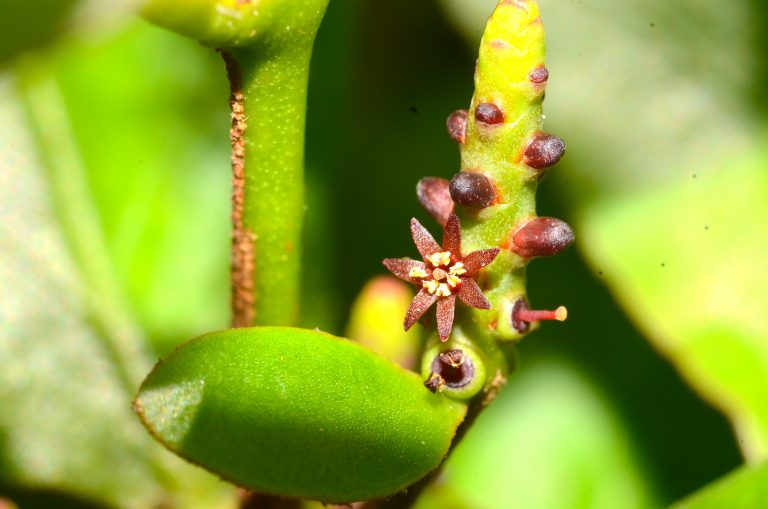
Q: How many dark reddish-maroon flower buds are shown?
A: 7